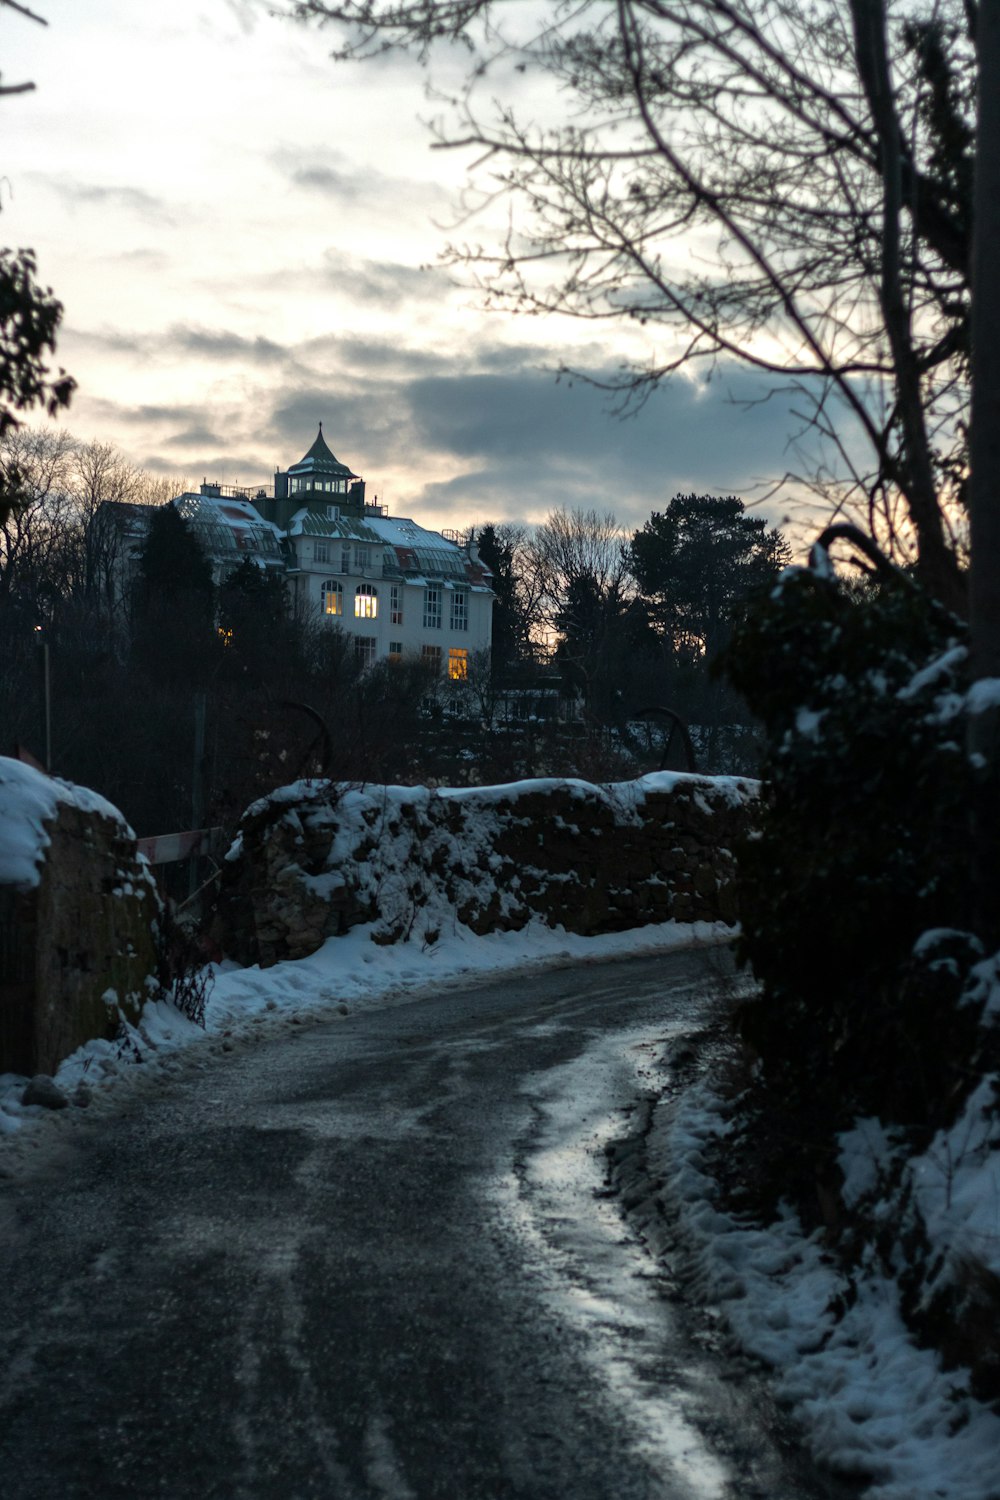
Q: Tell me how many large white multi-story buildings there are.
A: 1